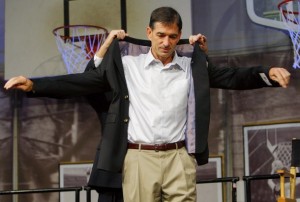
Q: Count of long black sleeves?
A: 2